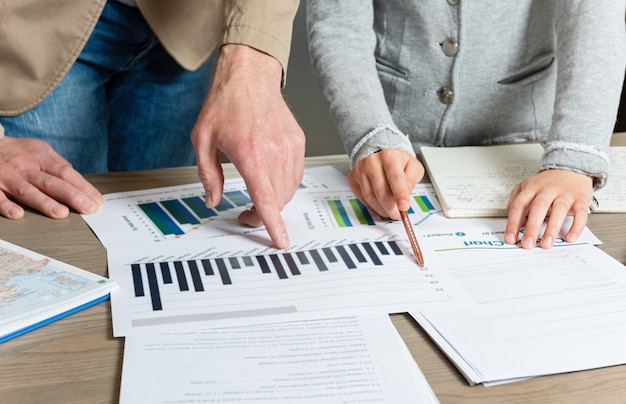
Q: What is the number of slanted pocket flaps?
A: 2